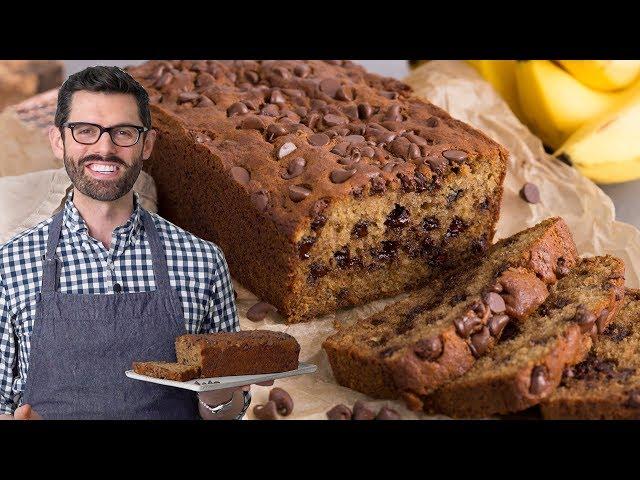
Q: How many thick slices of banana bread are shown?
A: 3